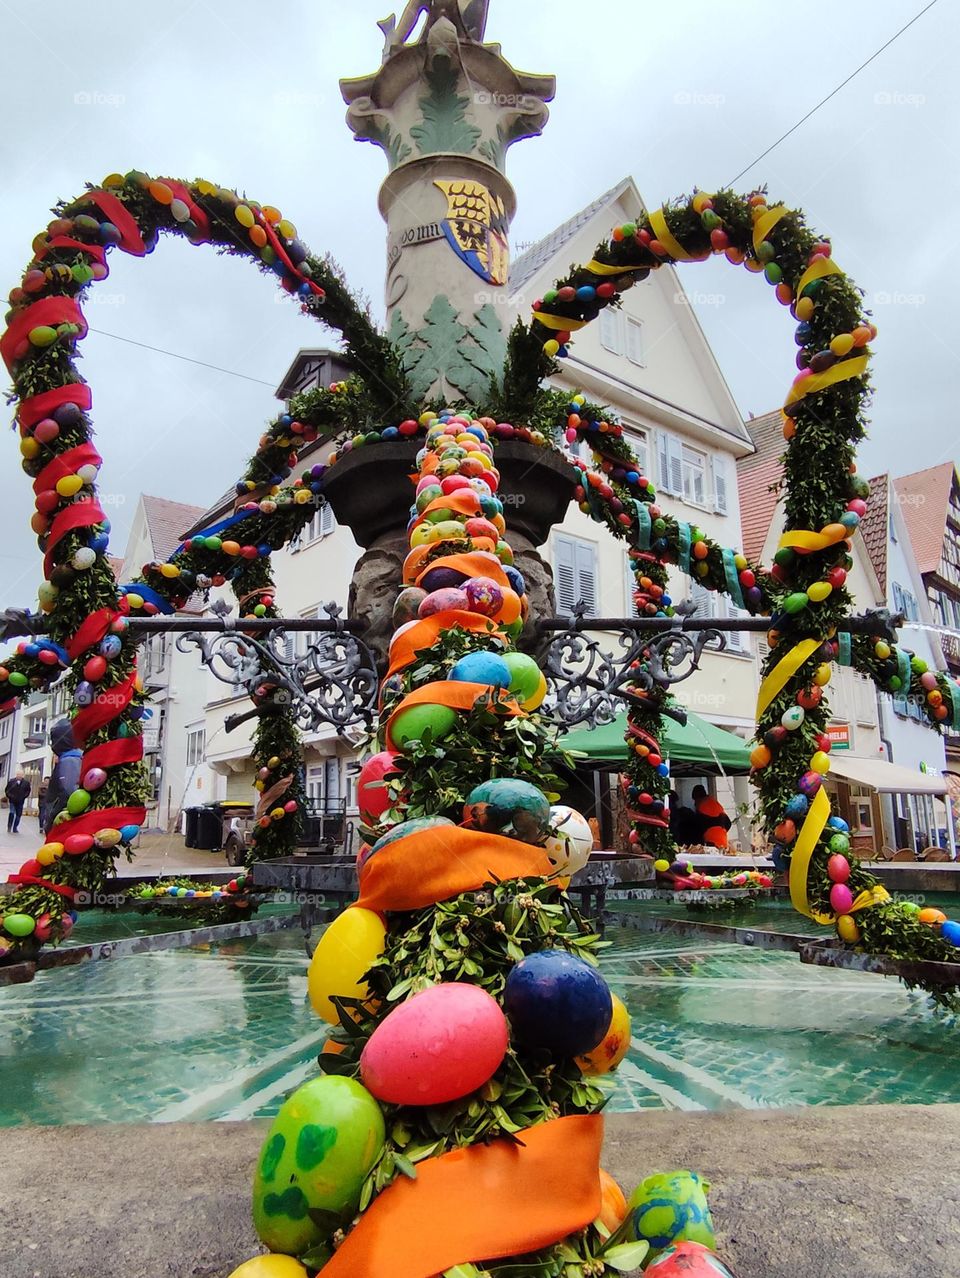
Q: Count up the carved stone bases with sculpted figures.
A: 1